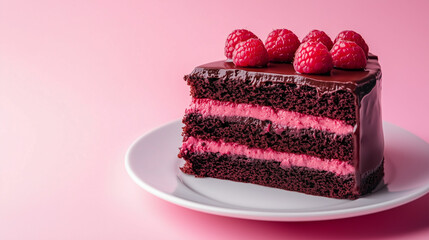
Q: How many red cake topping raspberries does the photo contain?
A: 7